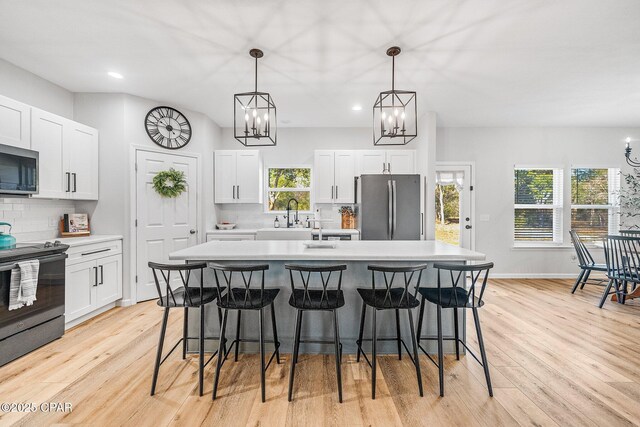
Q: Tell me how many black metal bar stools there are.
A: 5